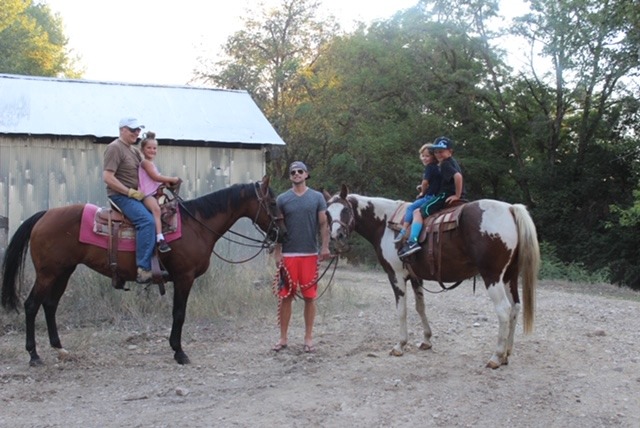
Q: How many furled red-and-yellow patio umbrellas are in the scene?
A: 0